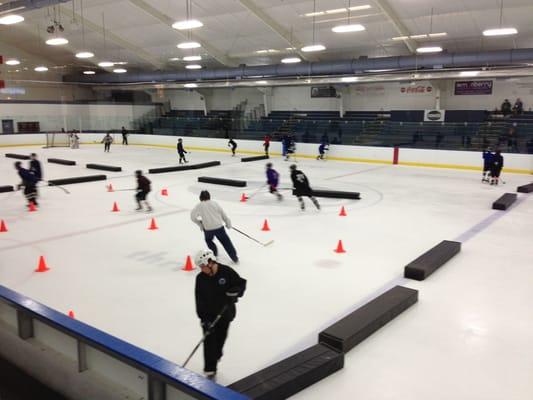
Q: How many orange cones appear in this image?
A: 13